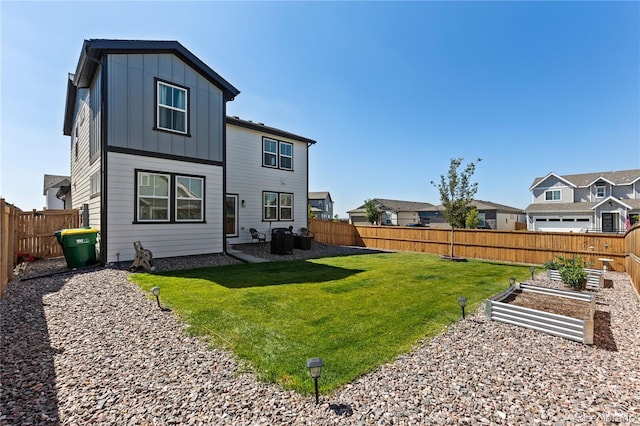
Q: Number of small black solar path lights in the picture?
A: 5